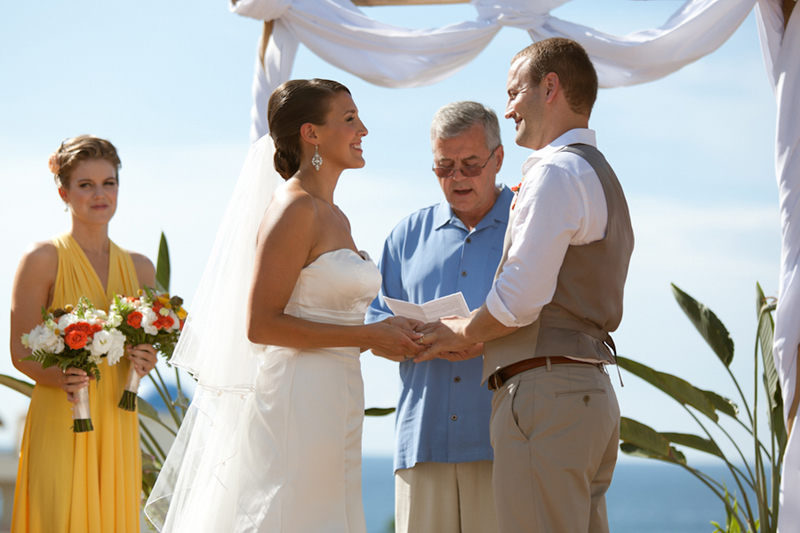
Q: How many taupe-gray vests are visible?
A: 1